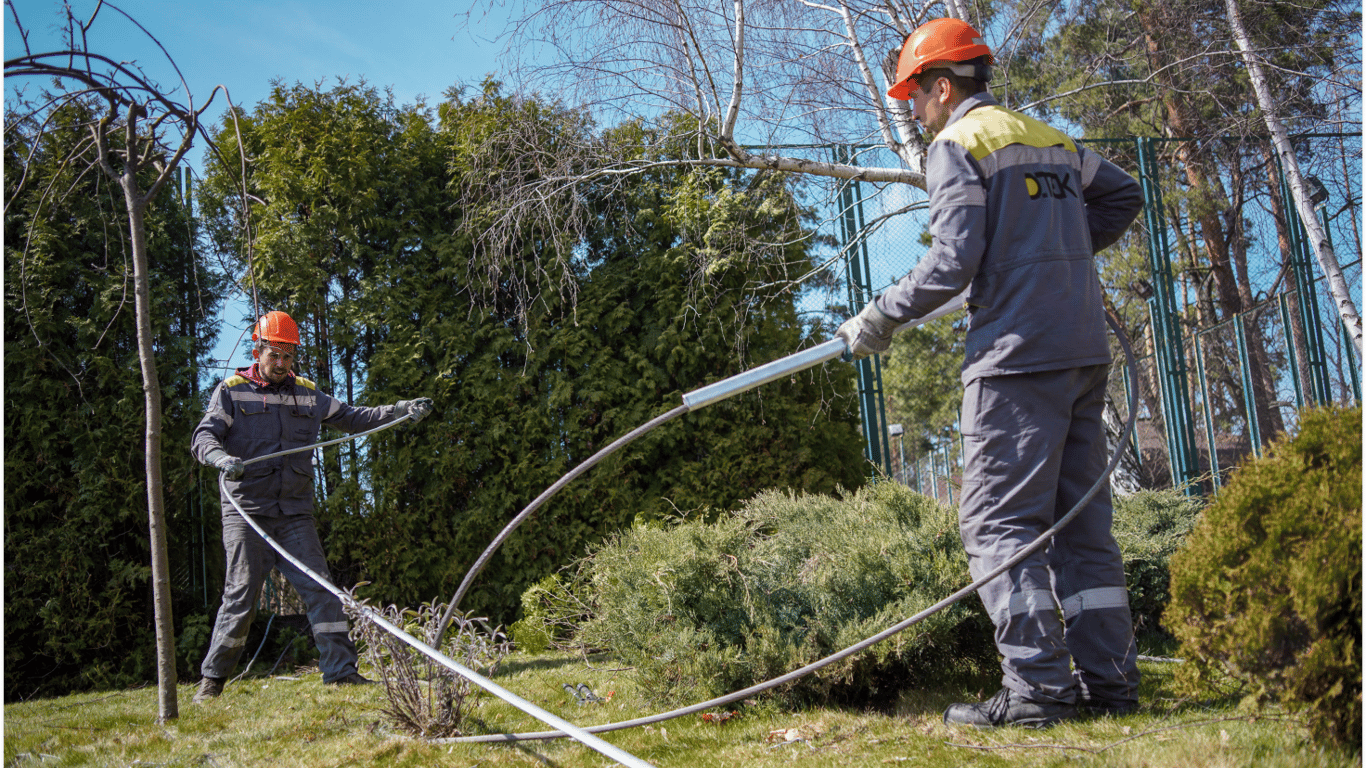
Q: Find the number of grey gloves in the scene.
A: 3